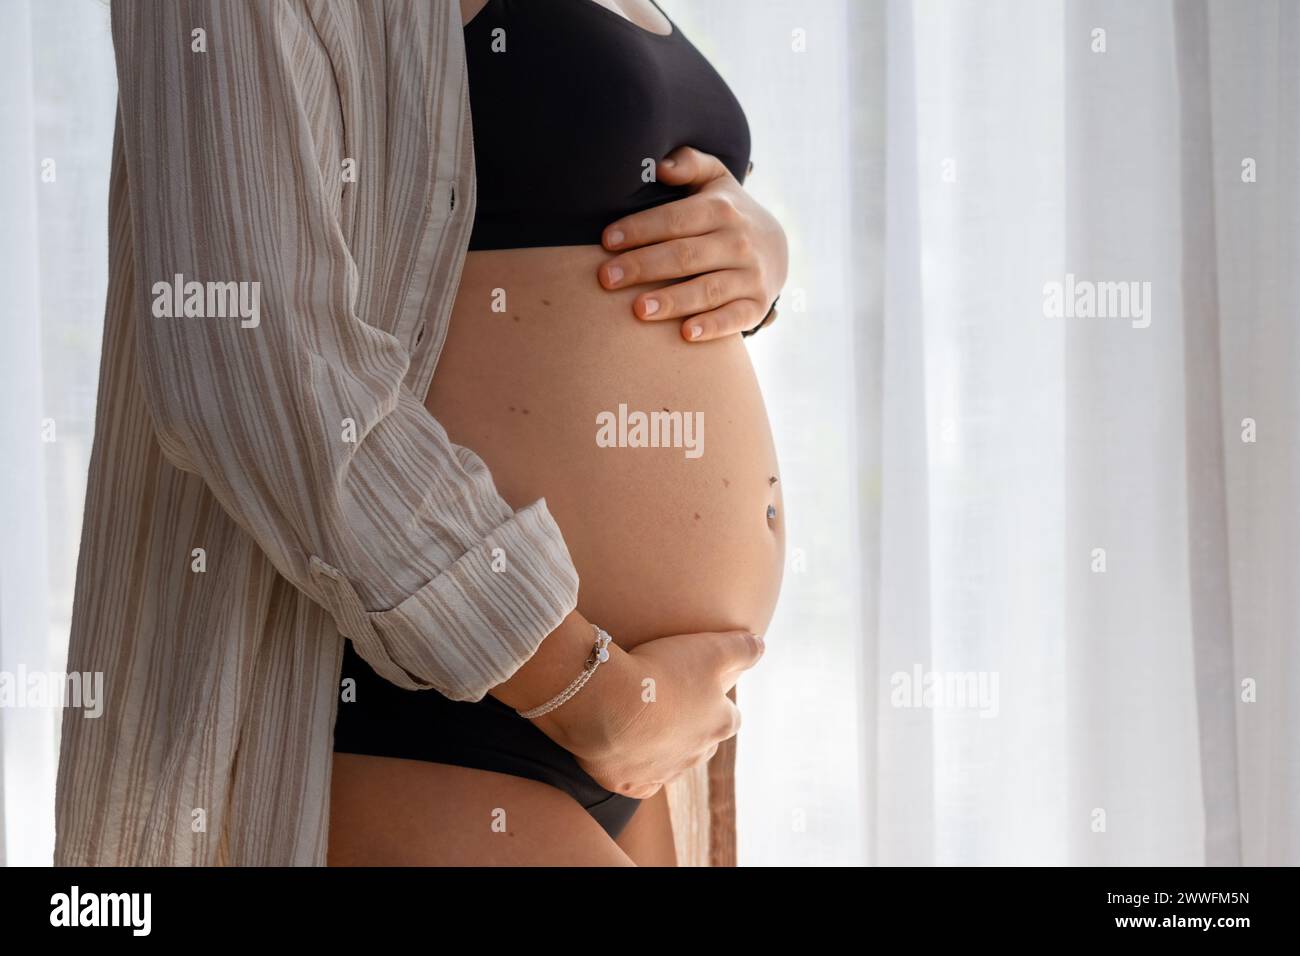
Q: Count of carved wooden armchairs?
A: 0